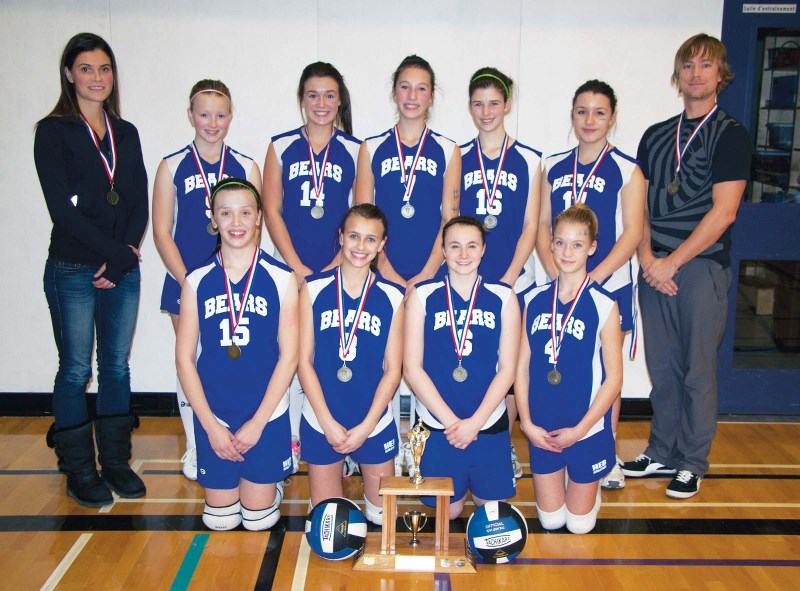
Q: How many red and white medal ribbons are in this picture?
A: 11